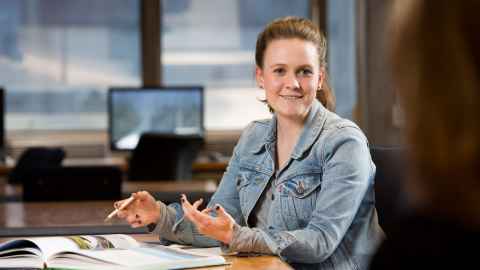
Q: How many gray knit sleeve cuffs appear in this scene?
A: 2